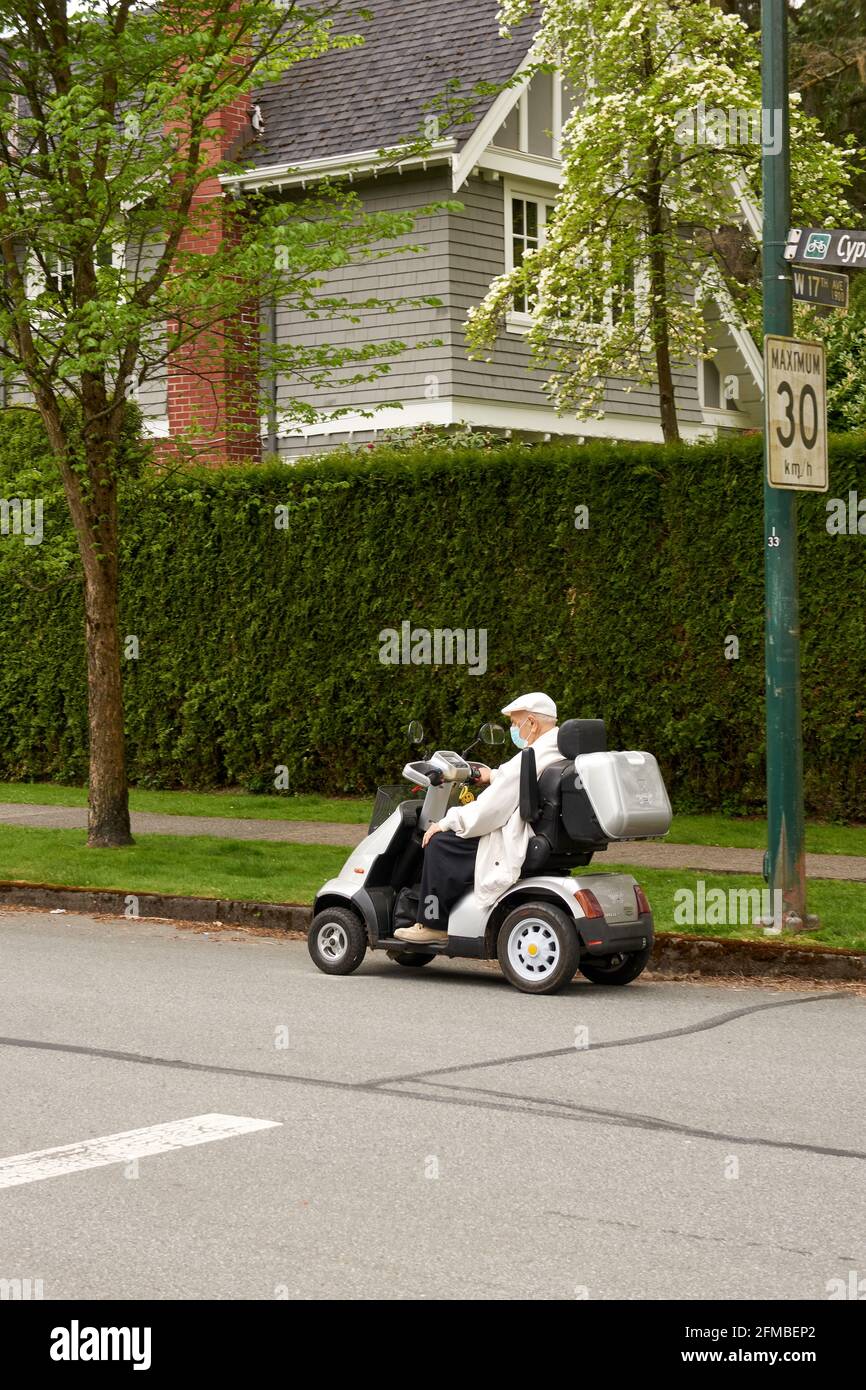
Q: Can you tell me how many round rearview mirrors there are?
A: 2